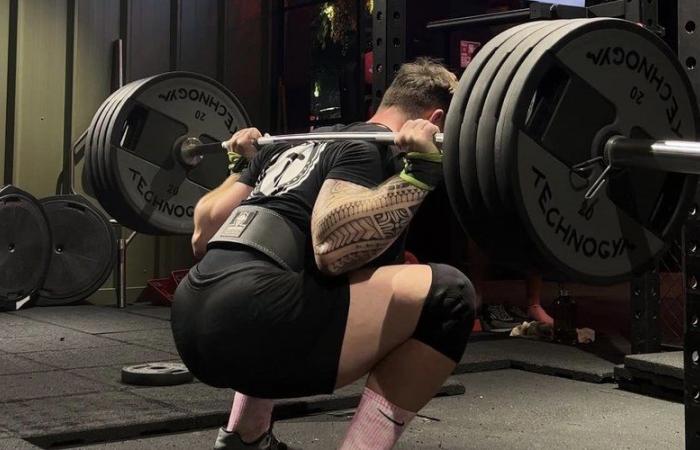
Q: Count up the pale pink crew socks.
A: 2